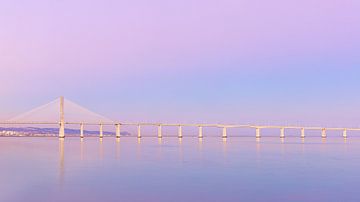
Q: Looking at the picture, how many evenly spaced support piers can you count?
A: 13